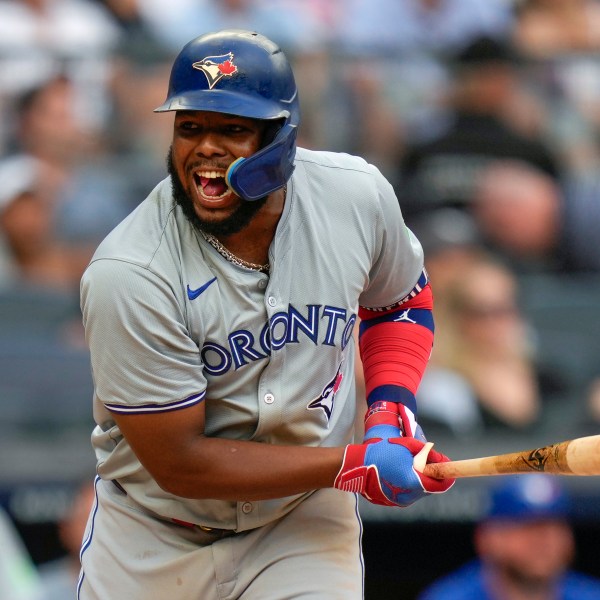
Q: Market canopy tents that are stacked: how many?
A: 0